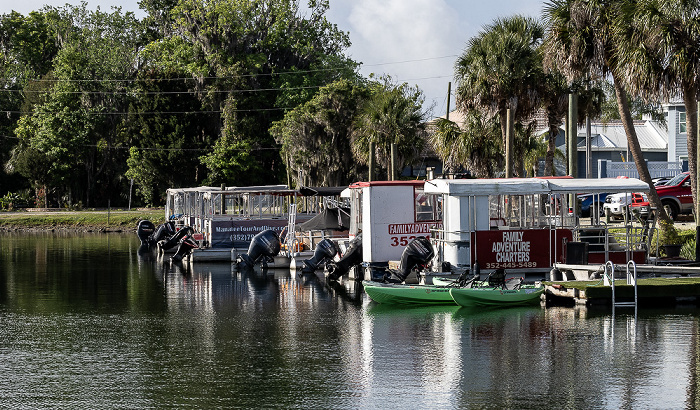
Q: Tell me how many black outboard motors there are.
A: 8